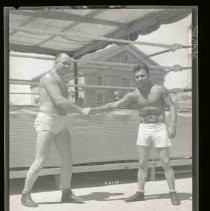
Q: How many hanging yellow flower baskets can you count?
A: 0